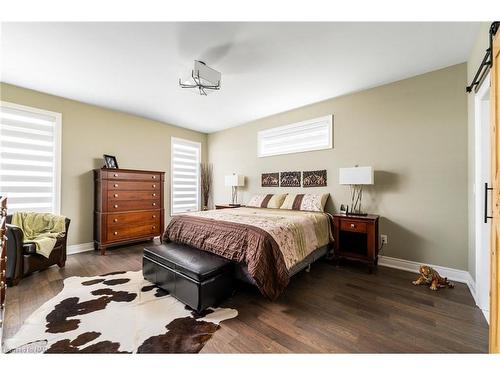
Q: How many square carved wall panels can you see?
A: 3